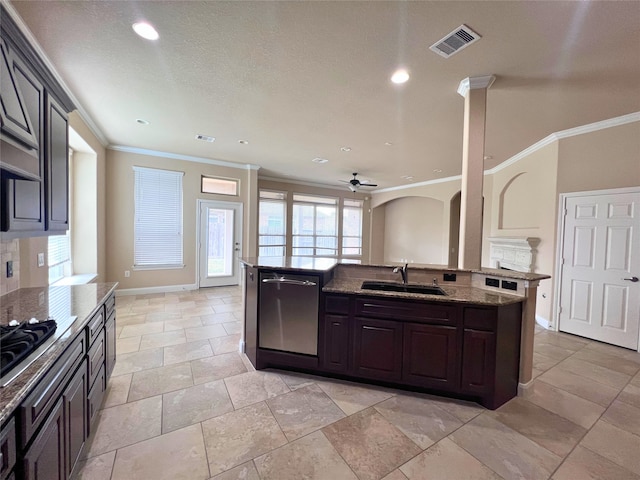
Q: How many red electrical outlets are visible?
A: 0